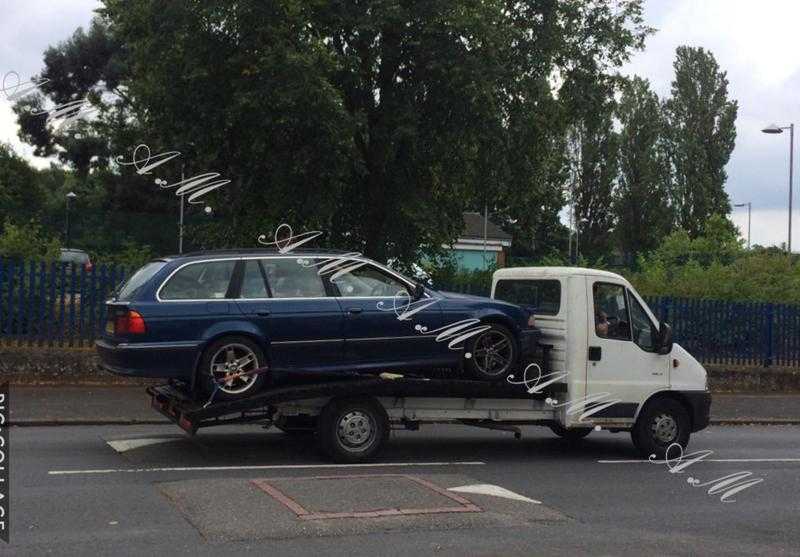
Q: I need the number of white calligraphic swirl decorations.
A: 6